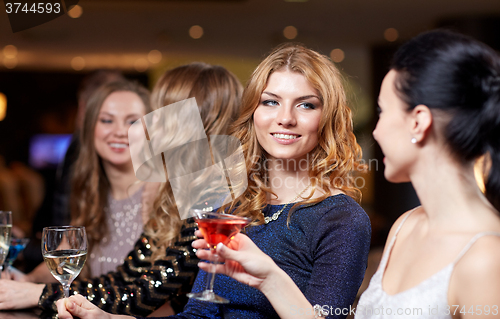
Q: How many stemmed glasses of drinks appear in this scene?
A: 4